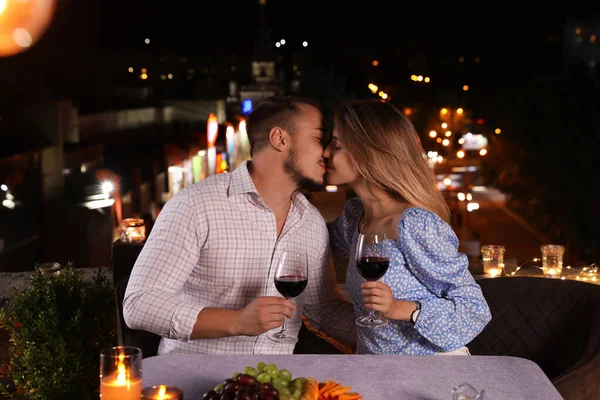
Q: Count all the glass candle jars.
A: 5